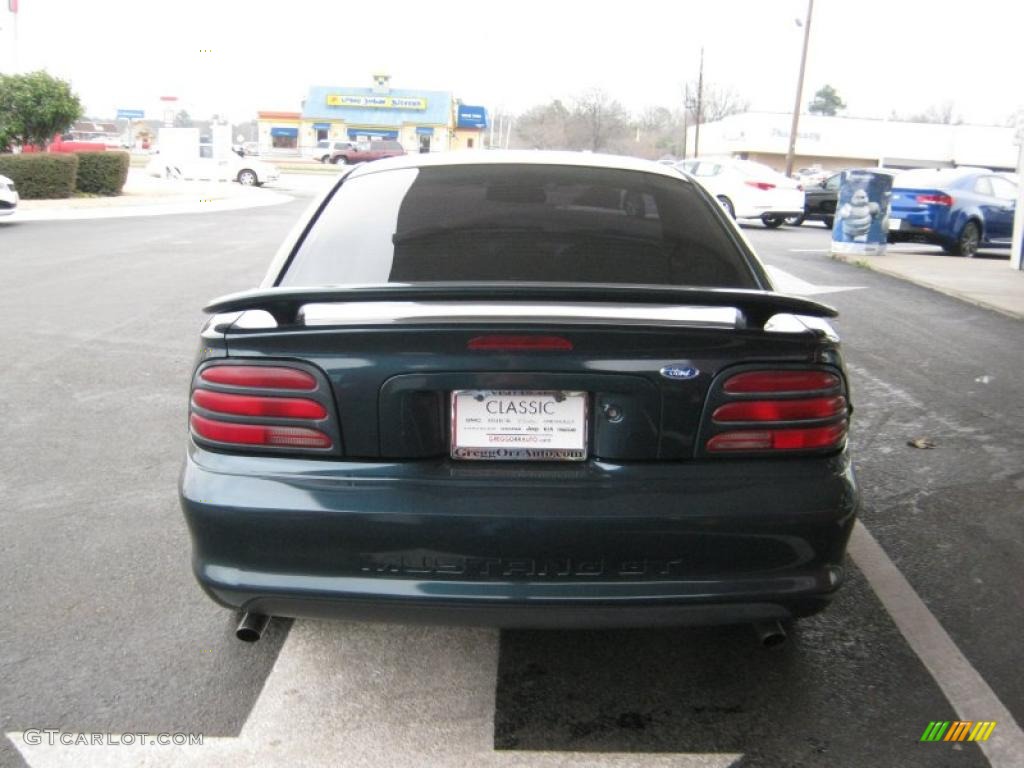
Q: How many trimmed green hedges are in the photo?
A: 2